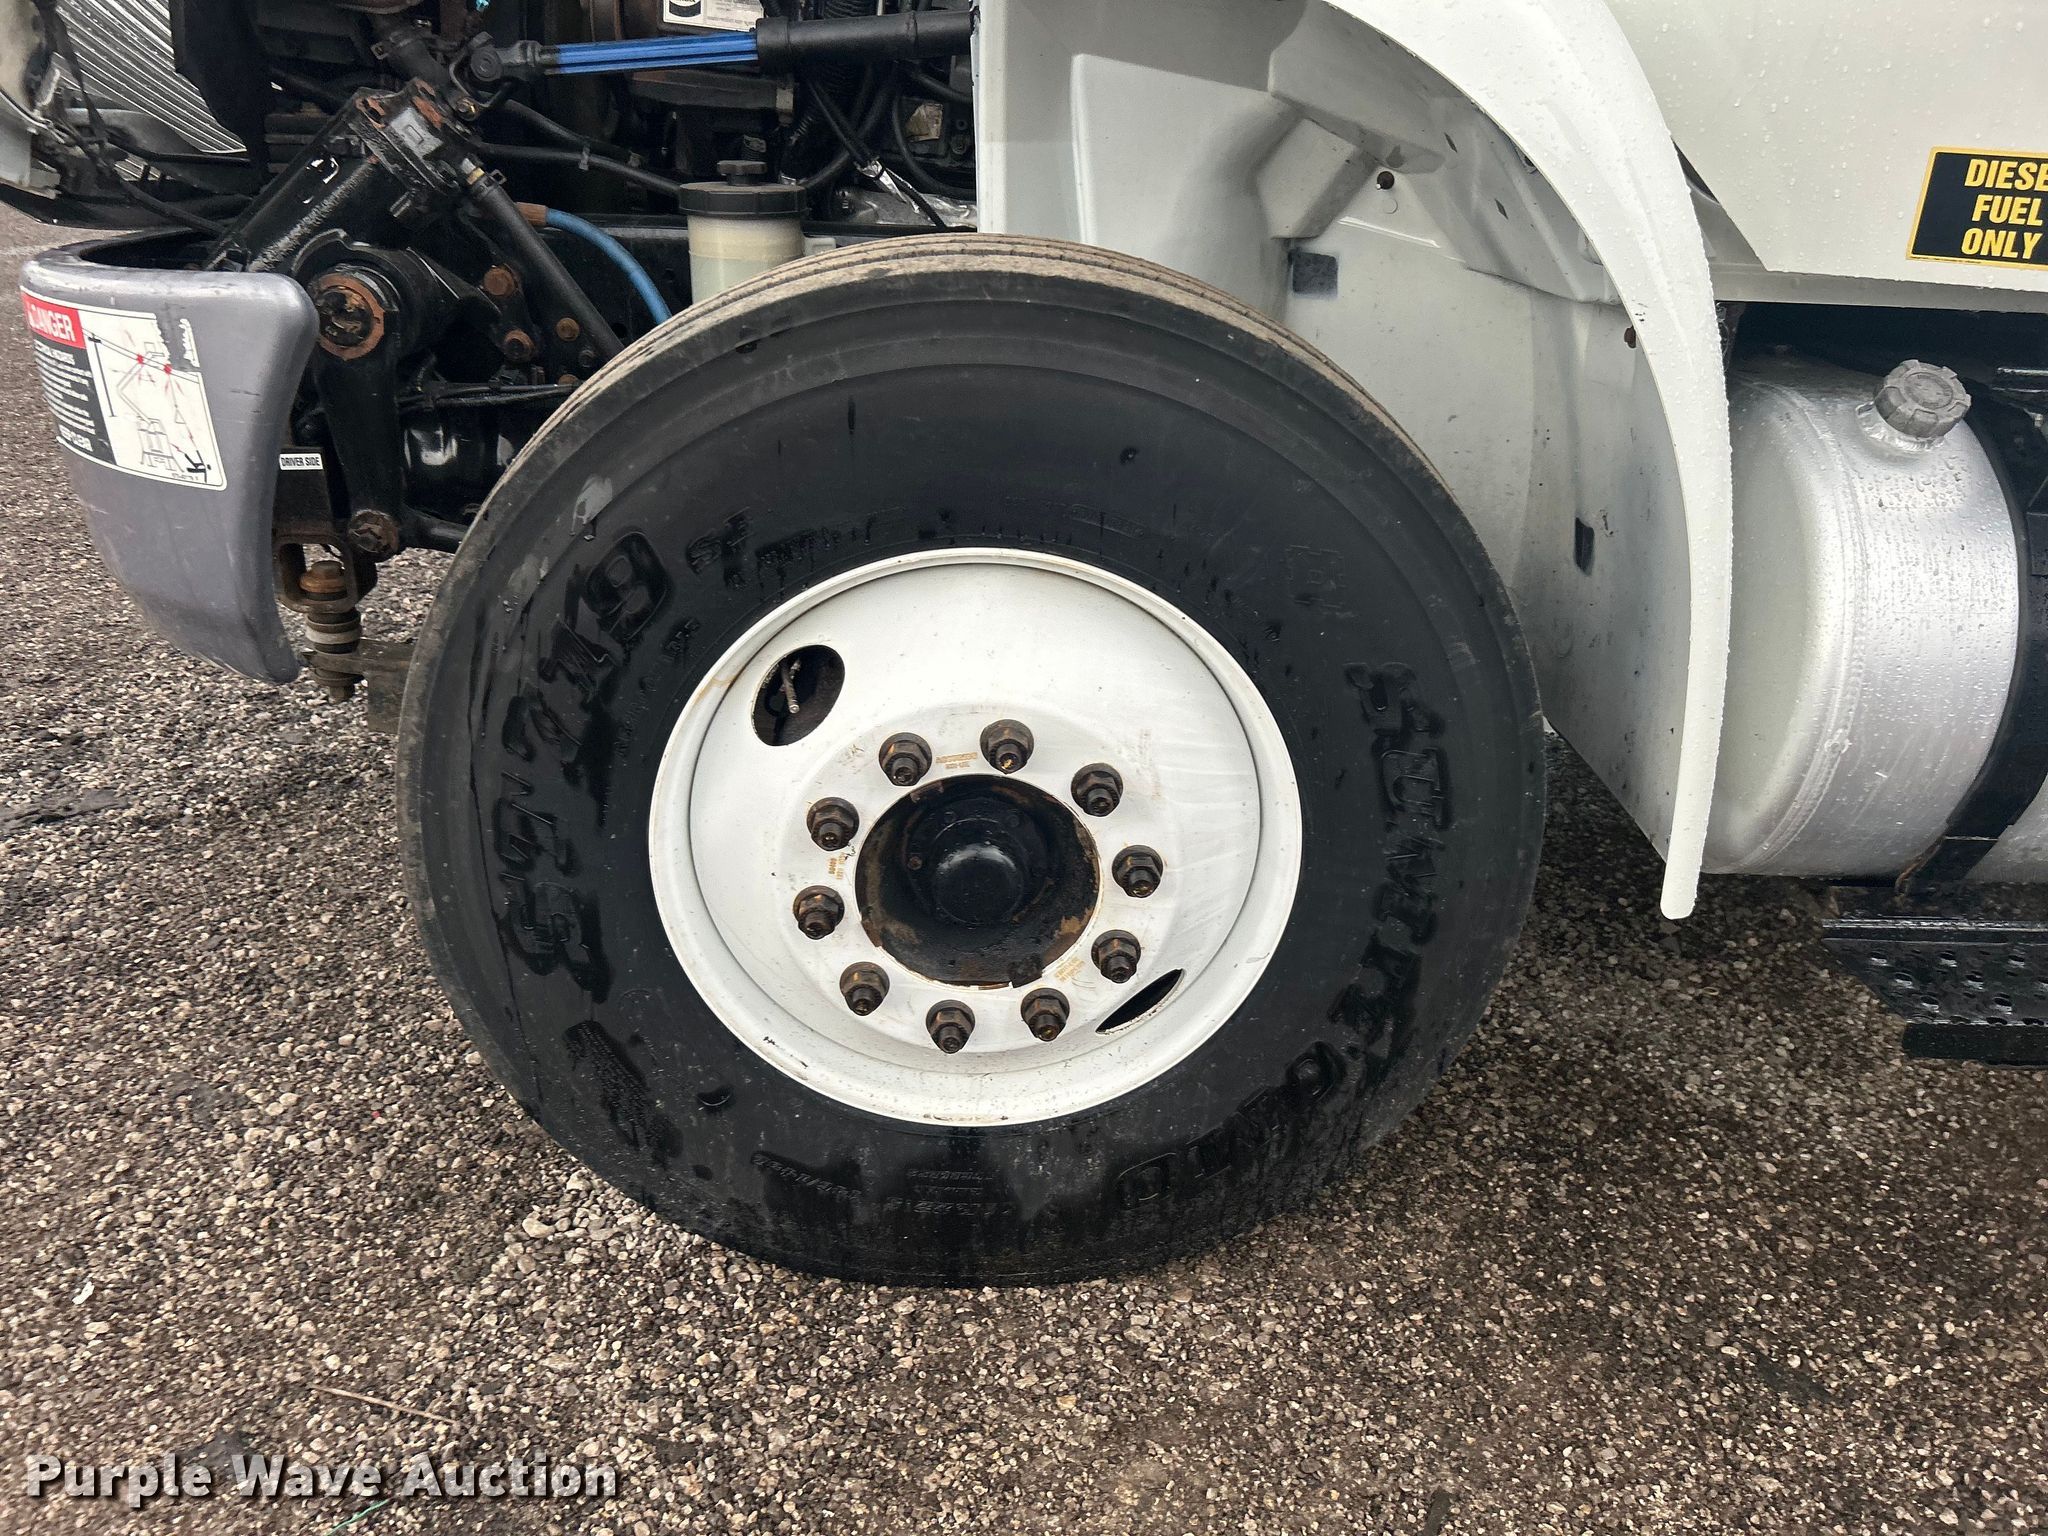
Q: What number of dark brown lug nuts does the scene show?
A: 10